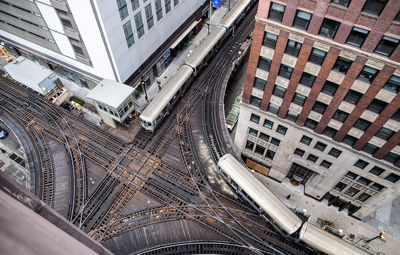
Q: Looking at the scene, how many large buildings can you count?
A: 2